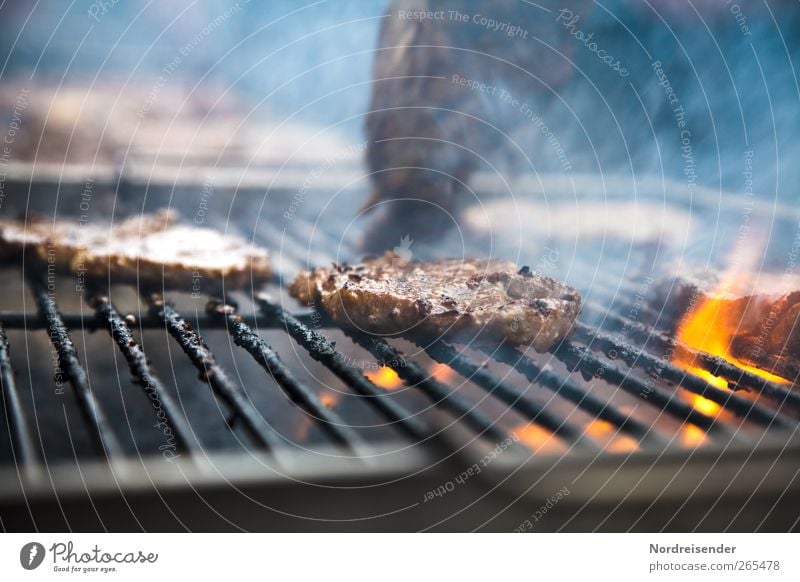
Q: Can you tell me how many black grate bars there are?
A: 12